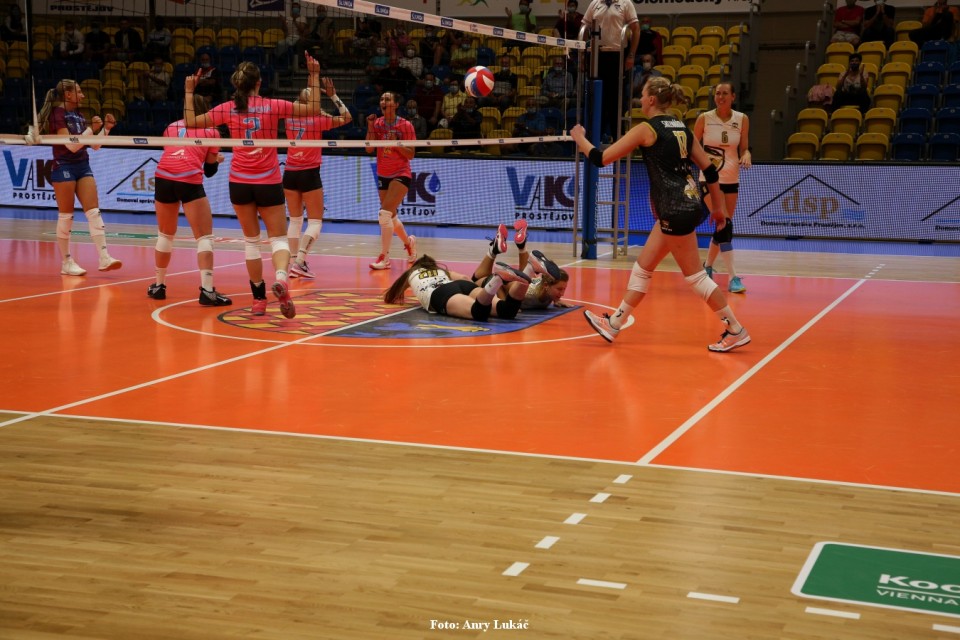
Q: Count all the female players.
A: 9